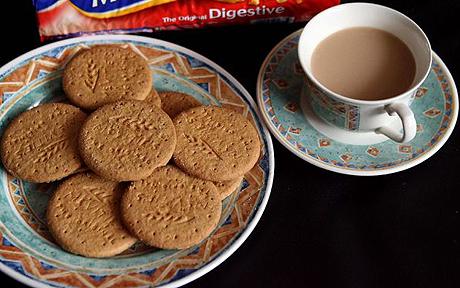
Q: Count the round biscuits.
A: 9